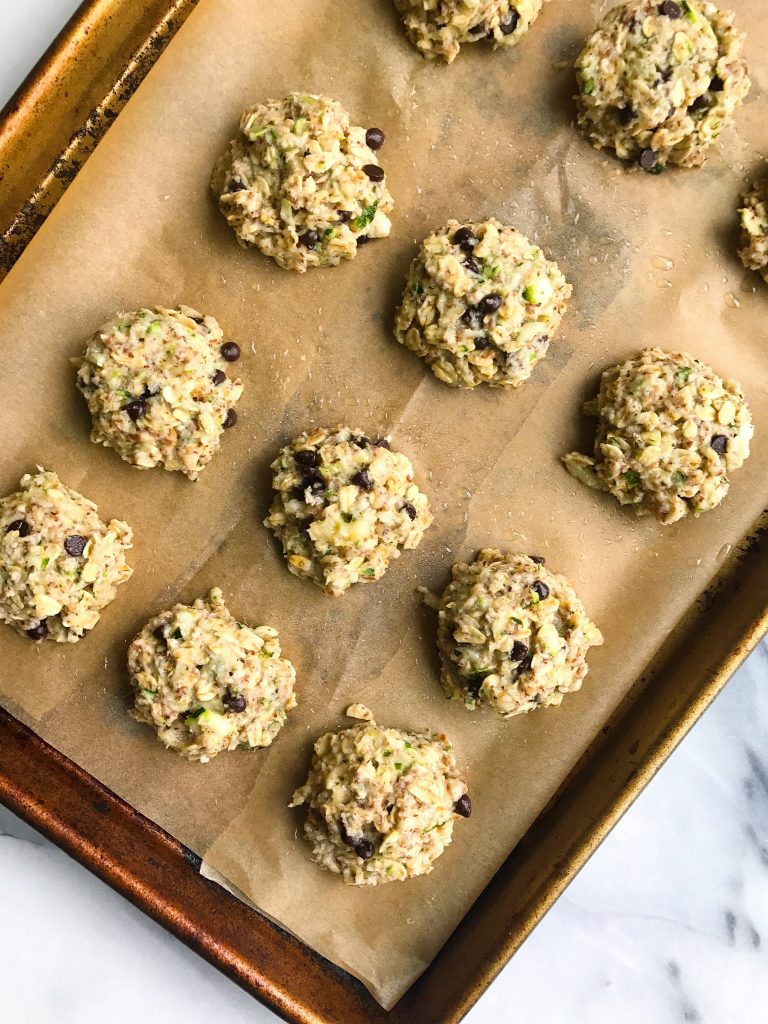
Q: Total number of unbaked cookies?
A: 12